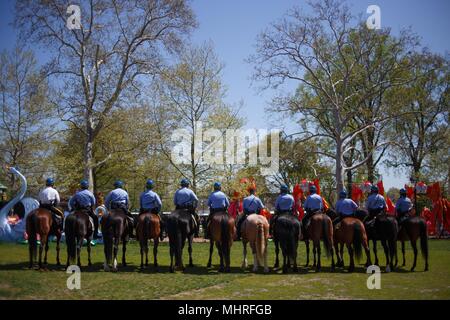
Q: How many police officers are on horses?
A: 12